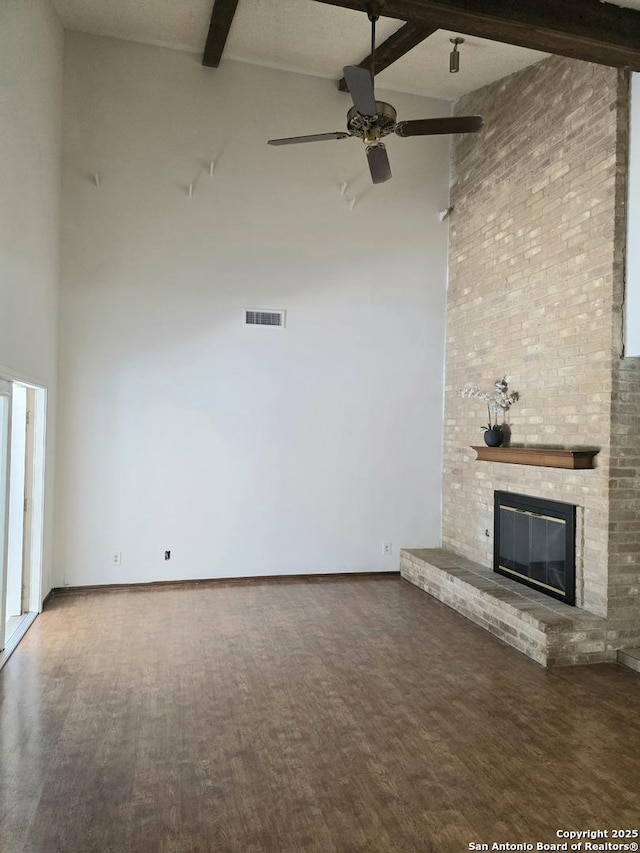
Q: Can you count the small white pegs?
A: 5